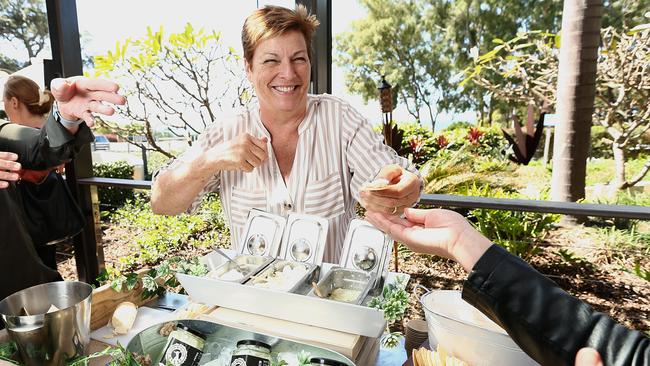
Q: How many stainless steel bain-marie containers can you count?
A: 3